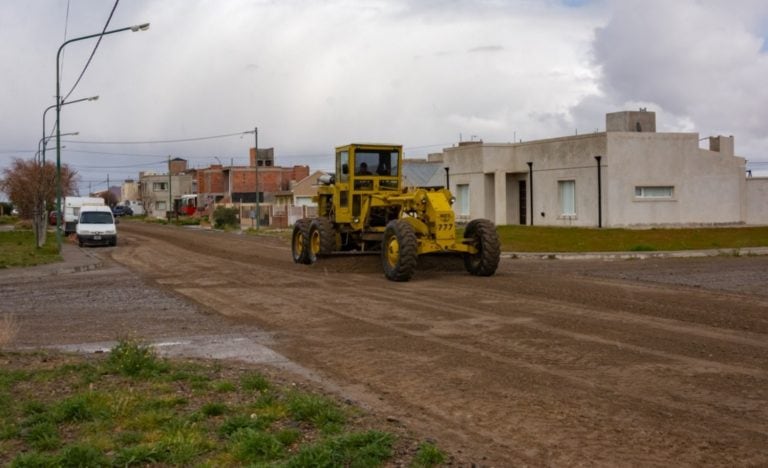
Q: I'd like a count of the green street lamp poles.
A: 4